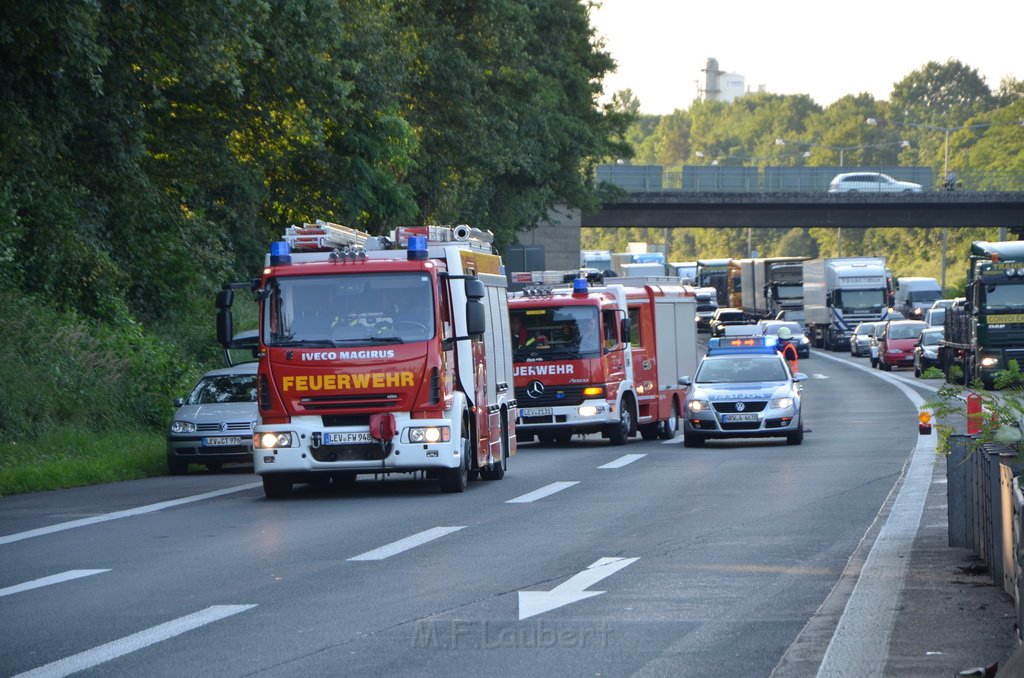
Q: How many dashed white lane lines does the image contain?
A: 6